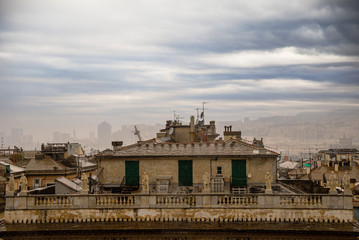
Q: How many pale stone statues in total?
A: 8